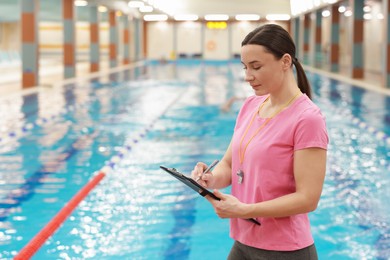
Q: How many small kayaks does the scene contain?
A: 0